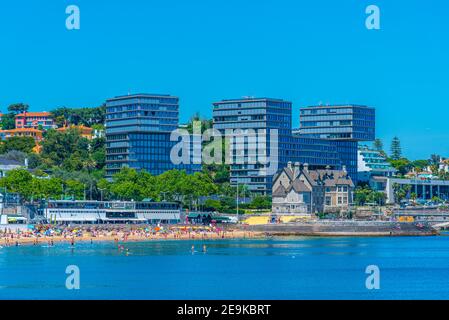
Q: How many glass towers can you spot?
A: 3